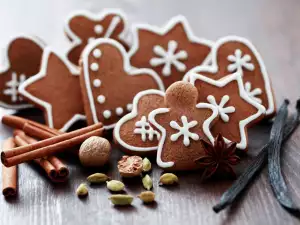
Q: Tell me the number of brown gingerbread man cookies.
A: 1